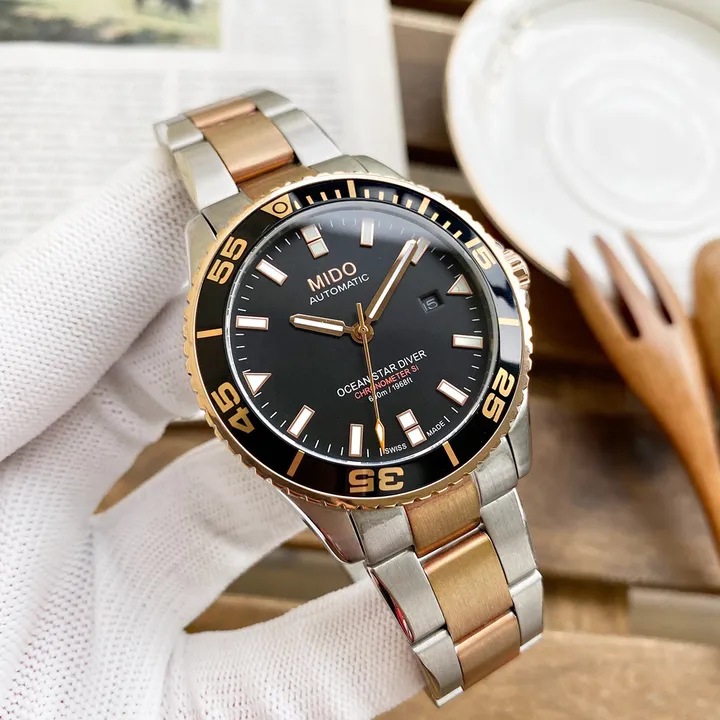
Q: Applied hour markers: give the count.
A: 12